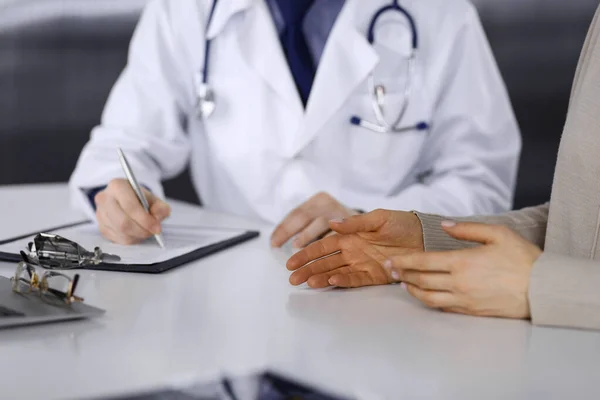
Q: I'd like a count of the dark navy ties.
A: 1